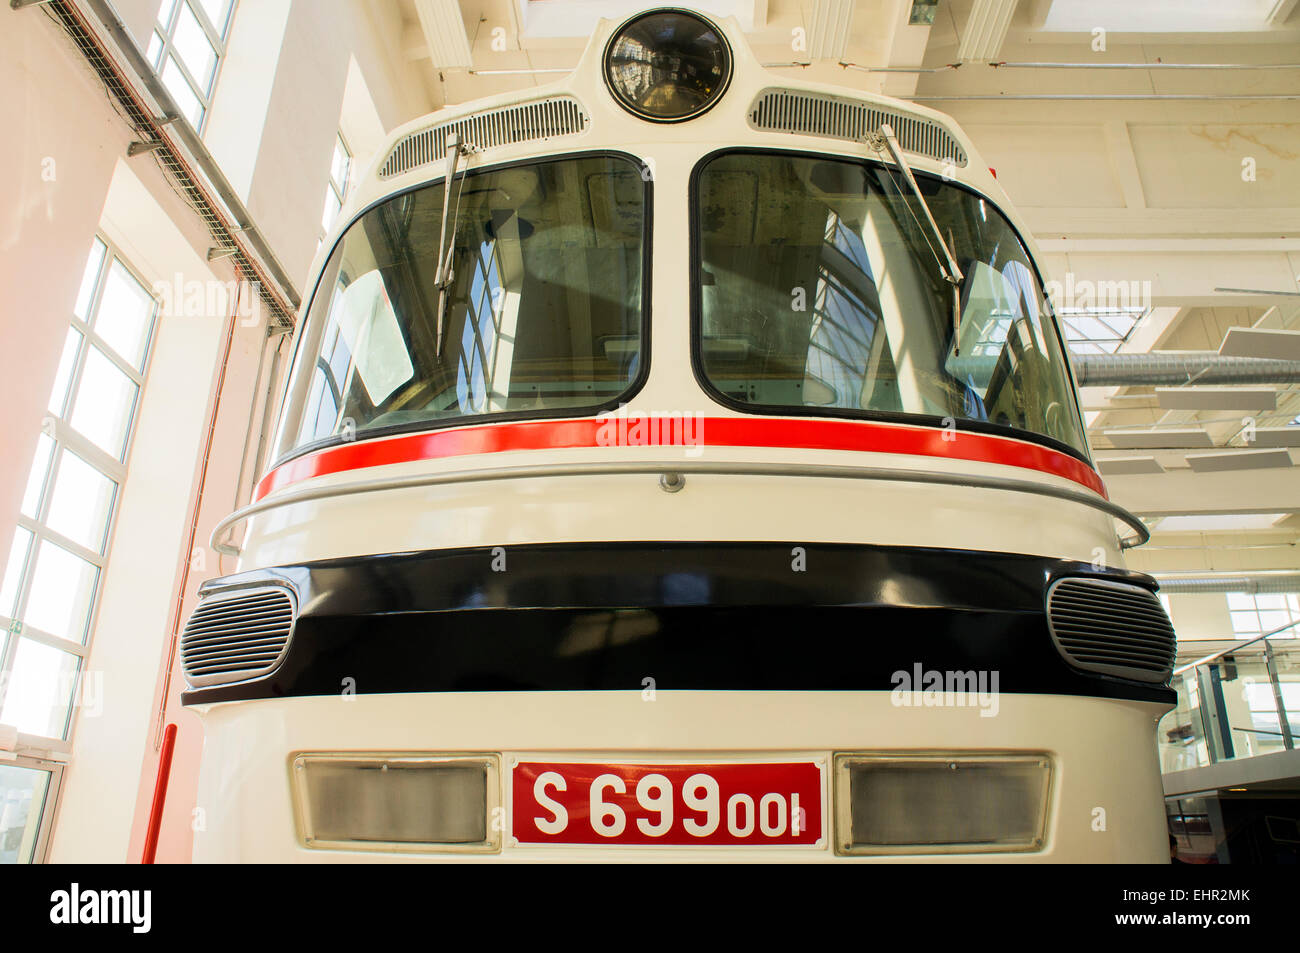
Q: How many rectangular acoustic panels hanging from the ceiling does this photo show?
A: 6